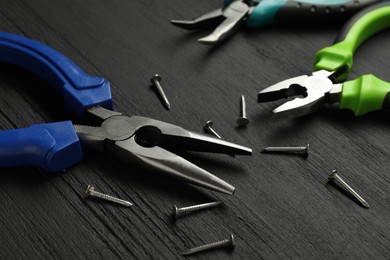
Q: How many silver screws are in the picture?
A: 8